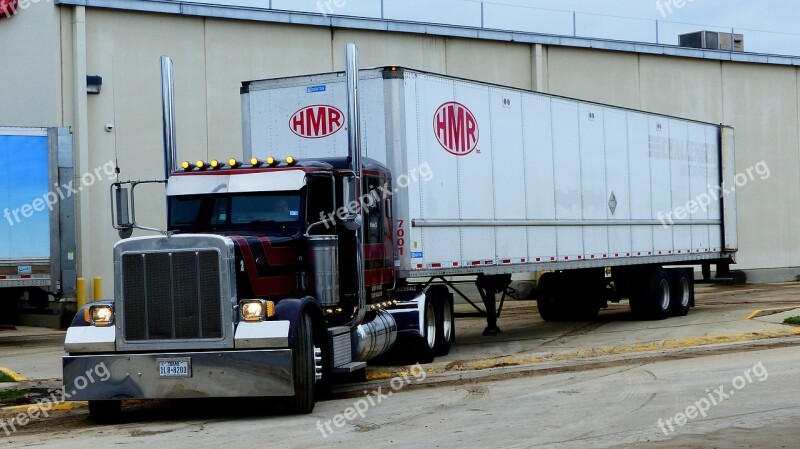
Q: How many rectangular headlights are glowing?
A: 2